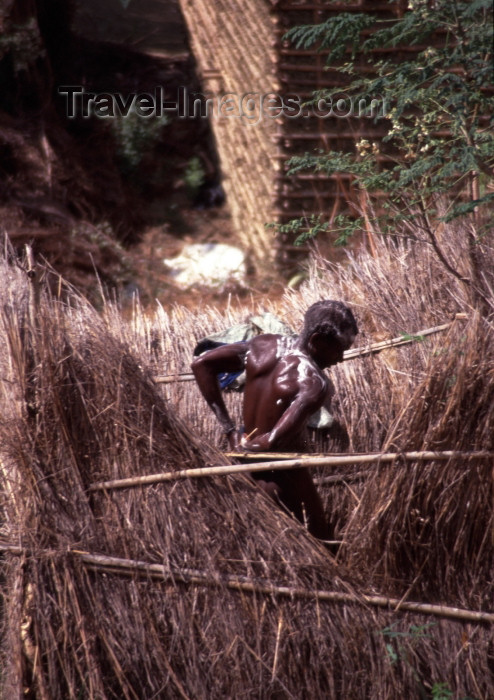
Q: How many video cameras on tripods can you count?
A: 0